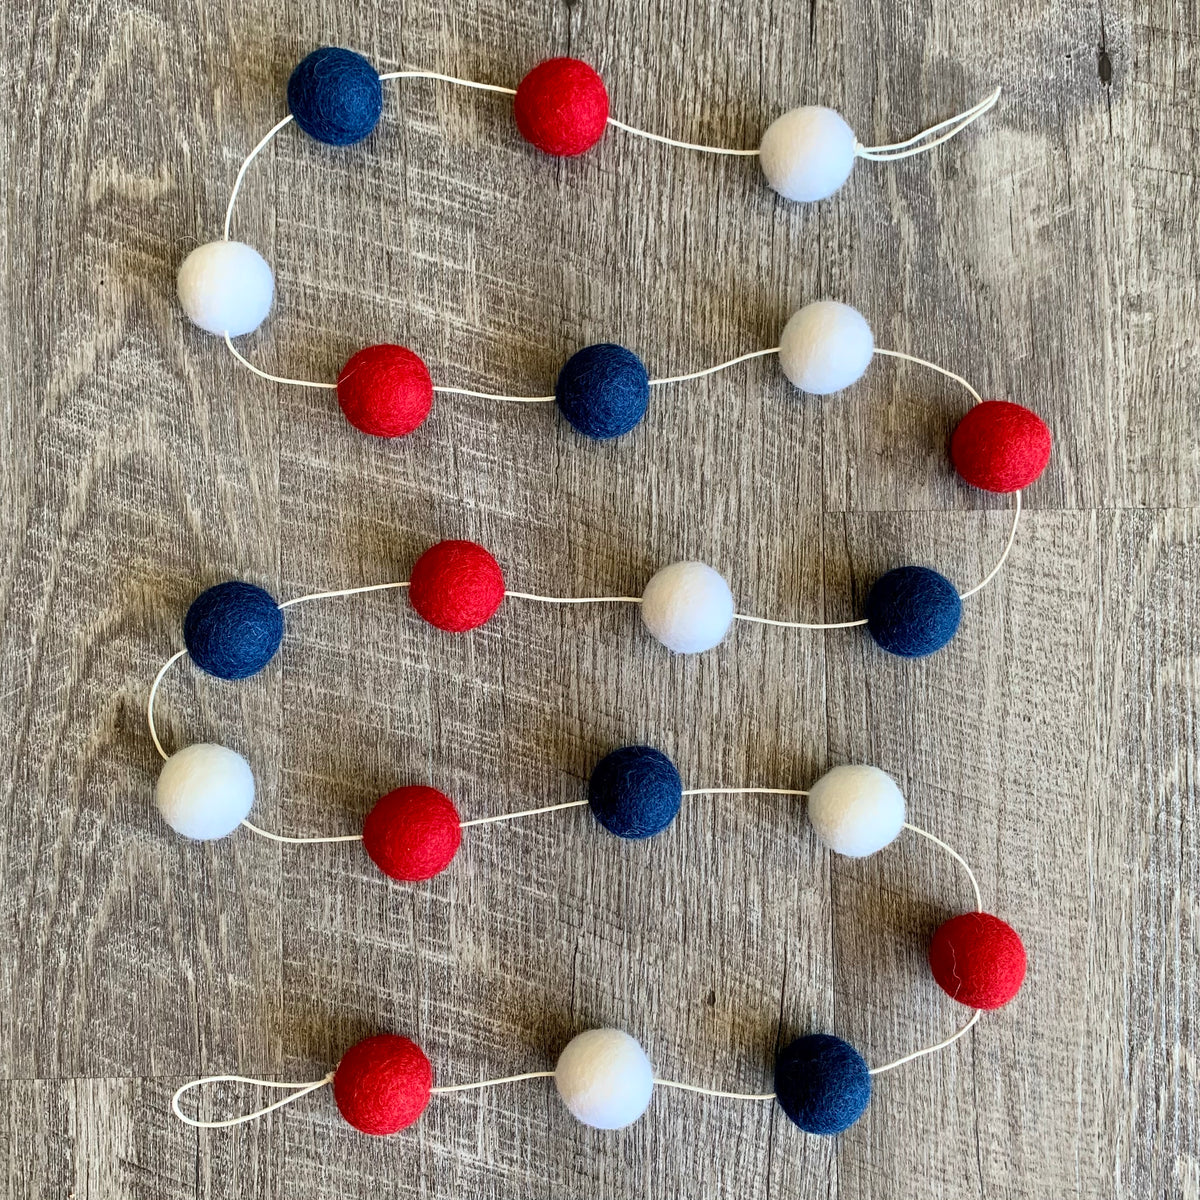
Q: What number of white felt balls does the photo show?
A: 7